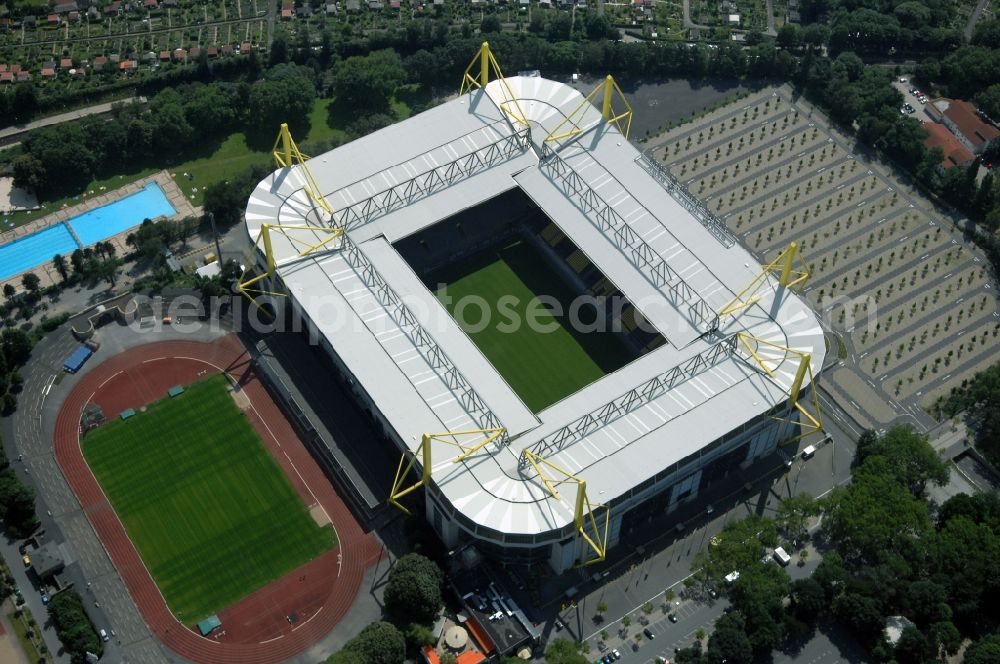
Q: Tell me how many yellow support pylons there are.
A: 8